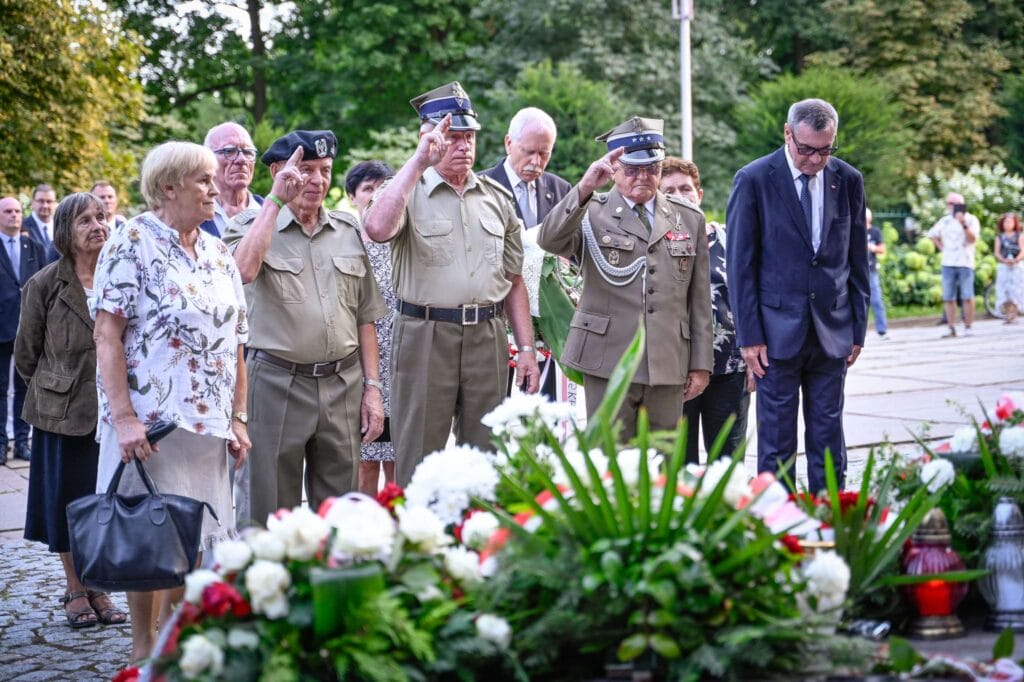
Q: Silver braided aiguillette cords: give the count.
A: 1